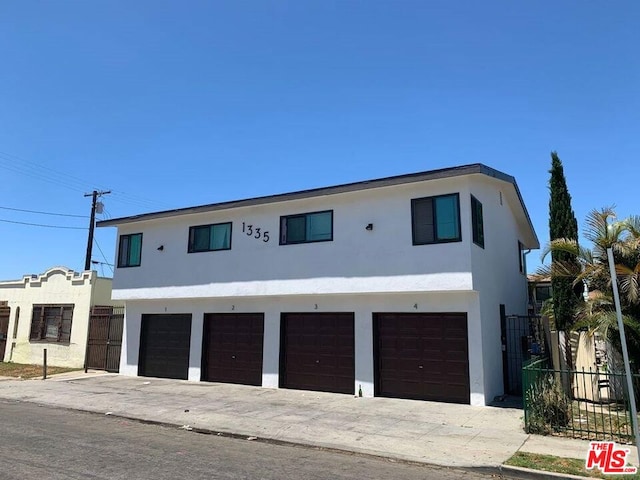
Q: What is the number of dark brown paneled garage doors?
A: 4